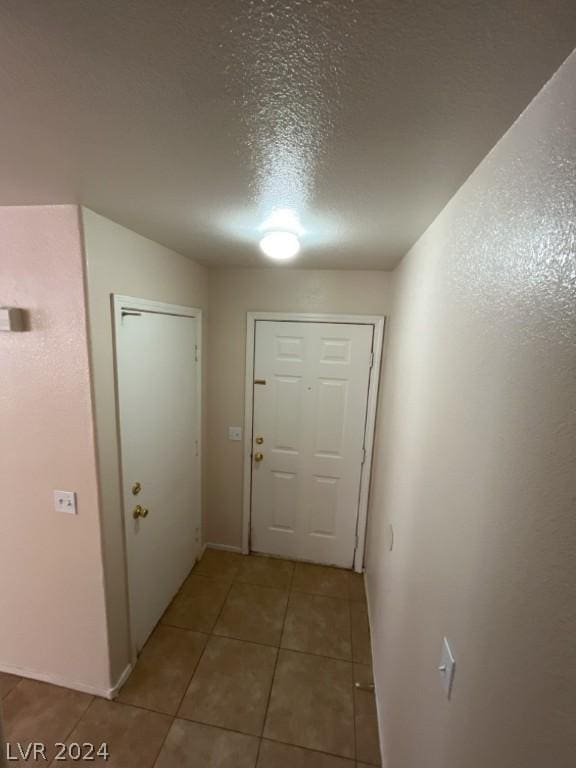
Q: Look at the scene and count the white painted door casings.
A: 2